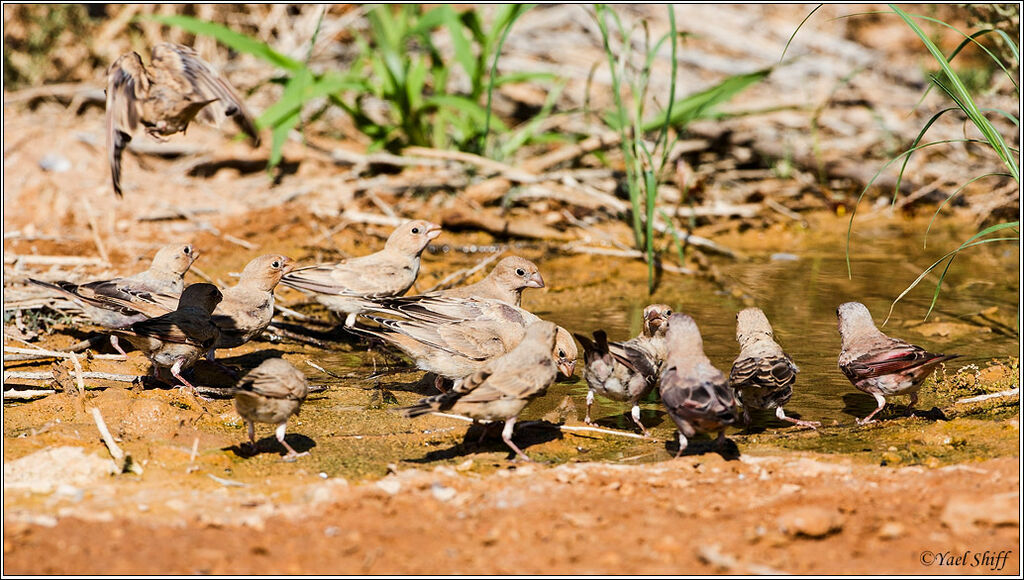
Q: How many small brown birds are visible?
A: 13